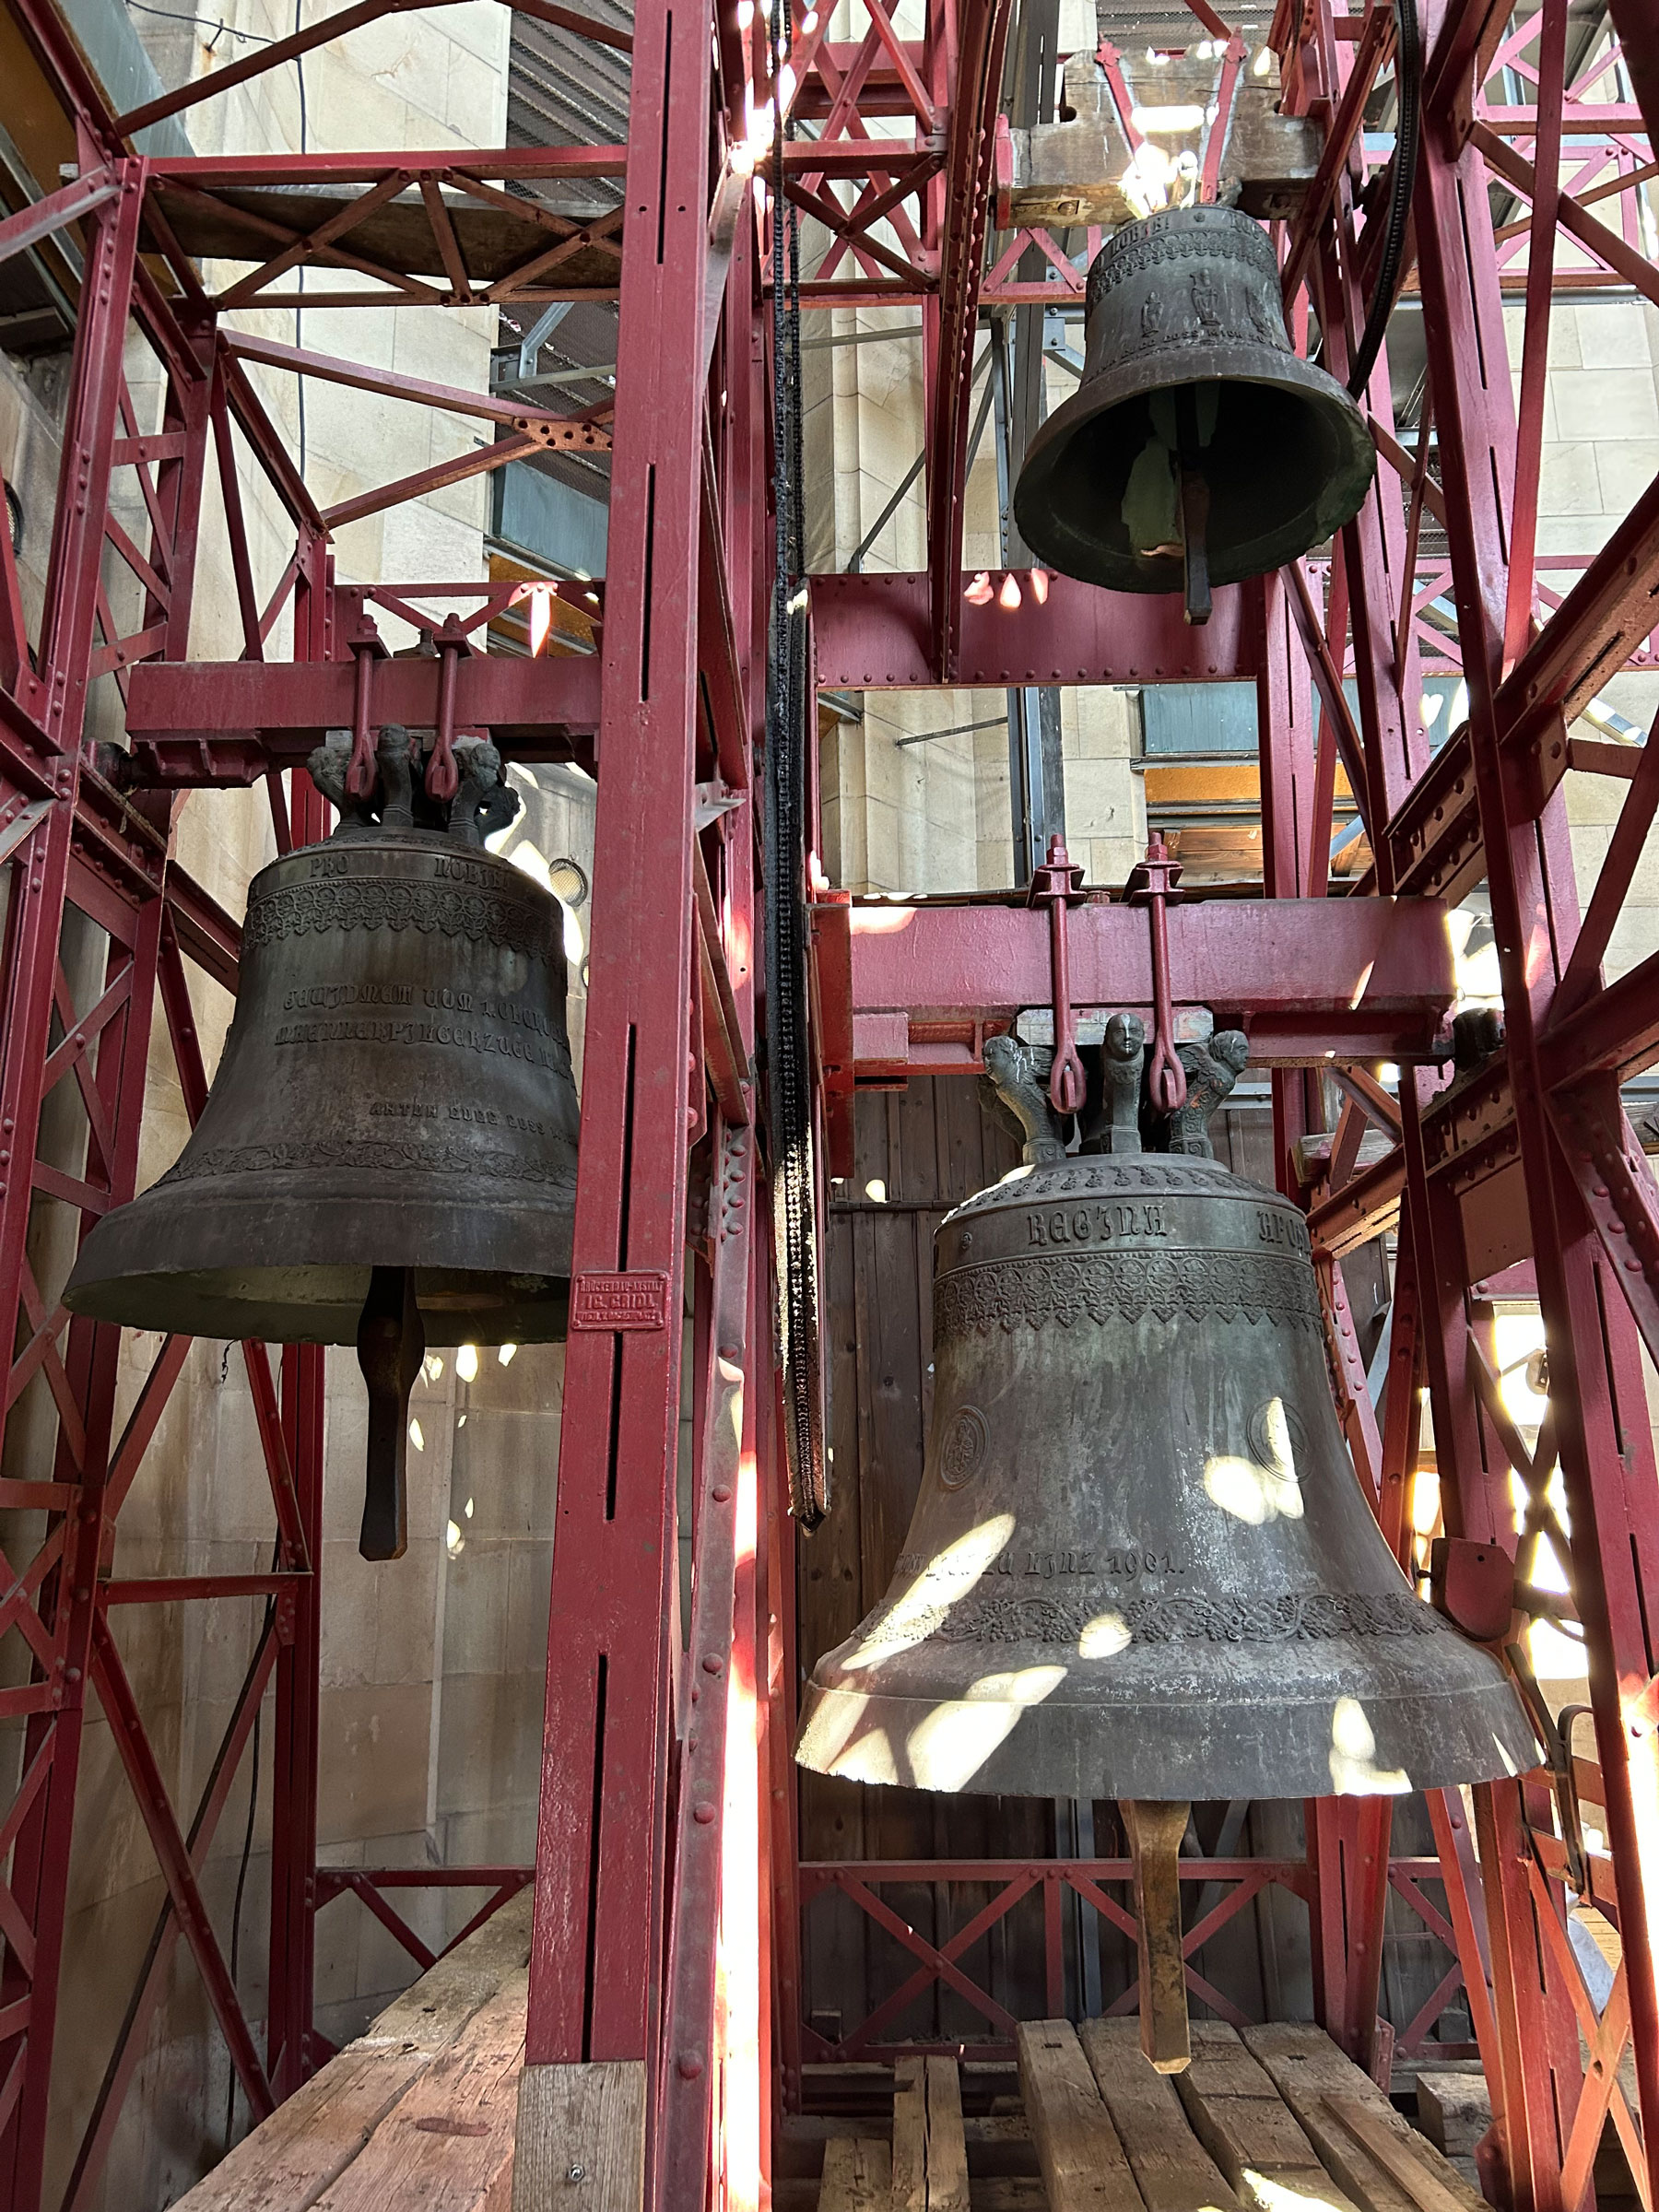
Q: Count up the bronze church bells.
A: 3